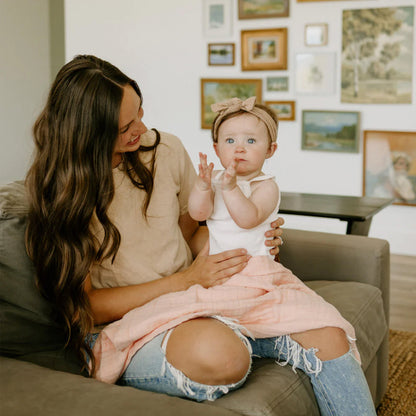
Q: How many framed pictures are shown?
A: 13